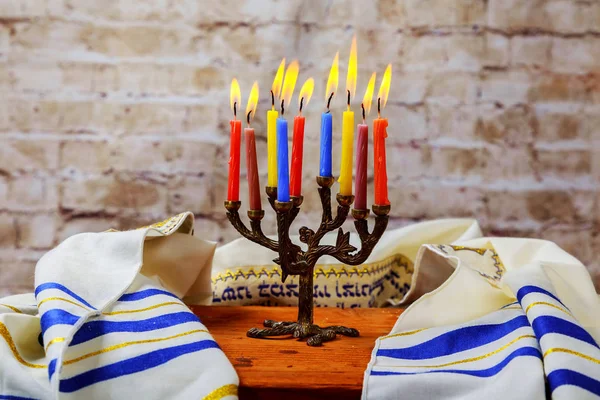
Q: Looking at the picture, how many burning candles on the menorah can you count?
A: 9